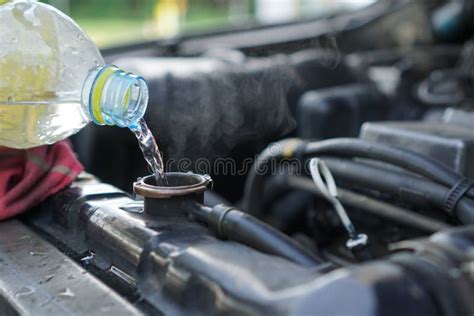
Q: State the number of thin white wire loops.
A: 1